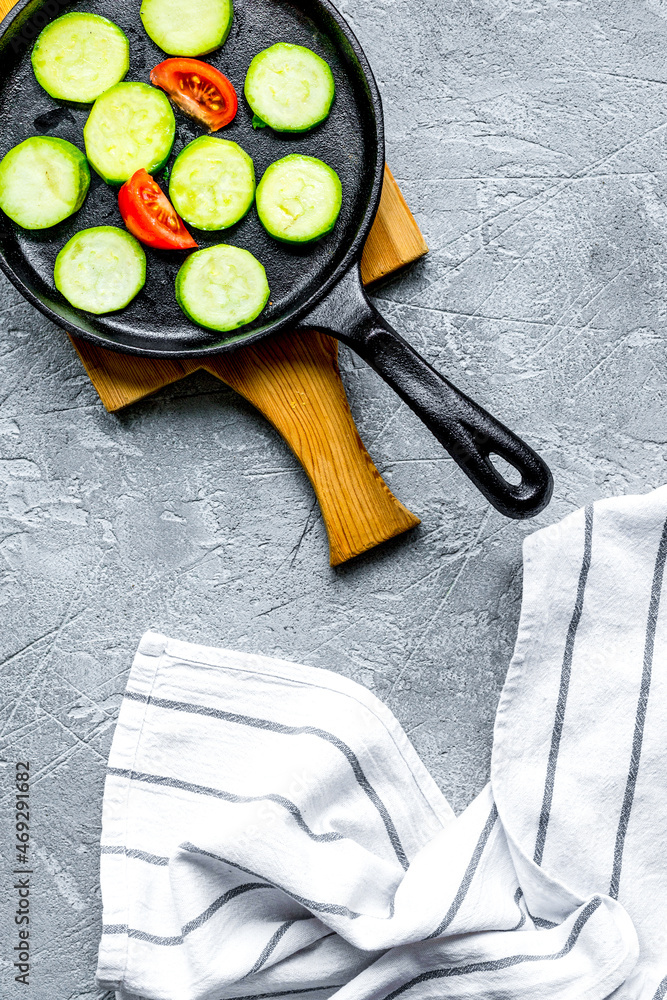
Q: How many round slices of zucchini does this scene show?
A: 9